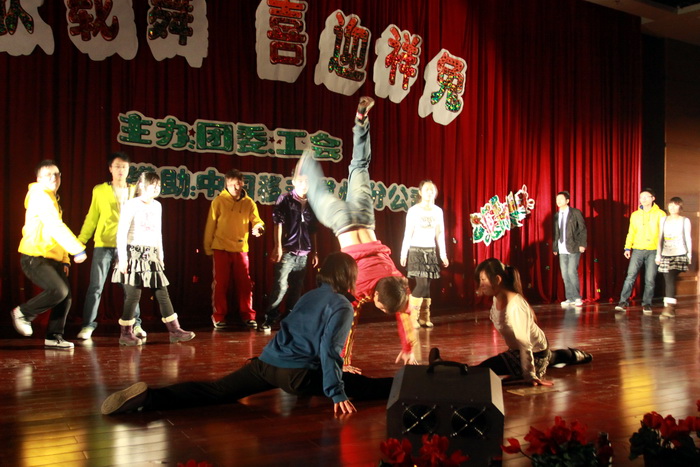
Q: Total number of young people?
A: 12